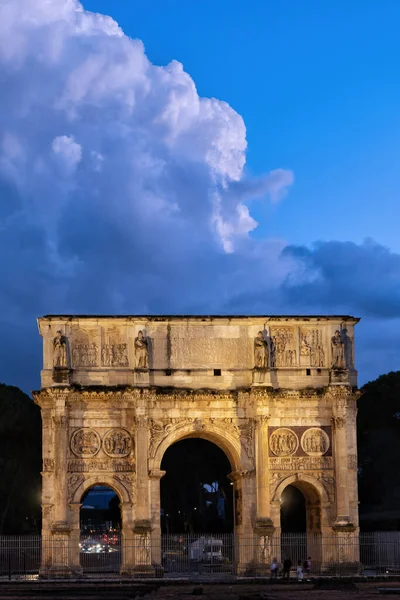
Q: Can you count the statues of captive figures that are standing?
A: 4